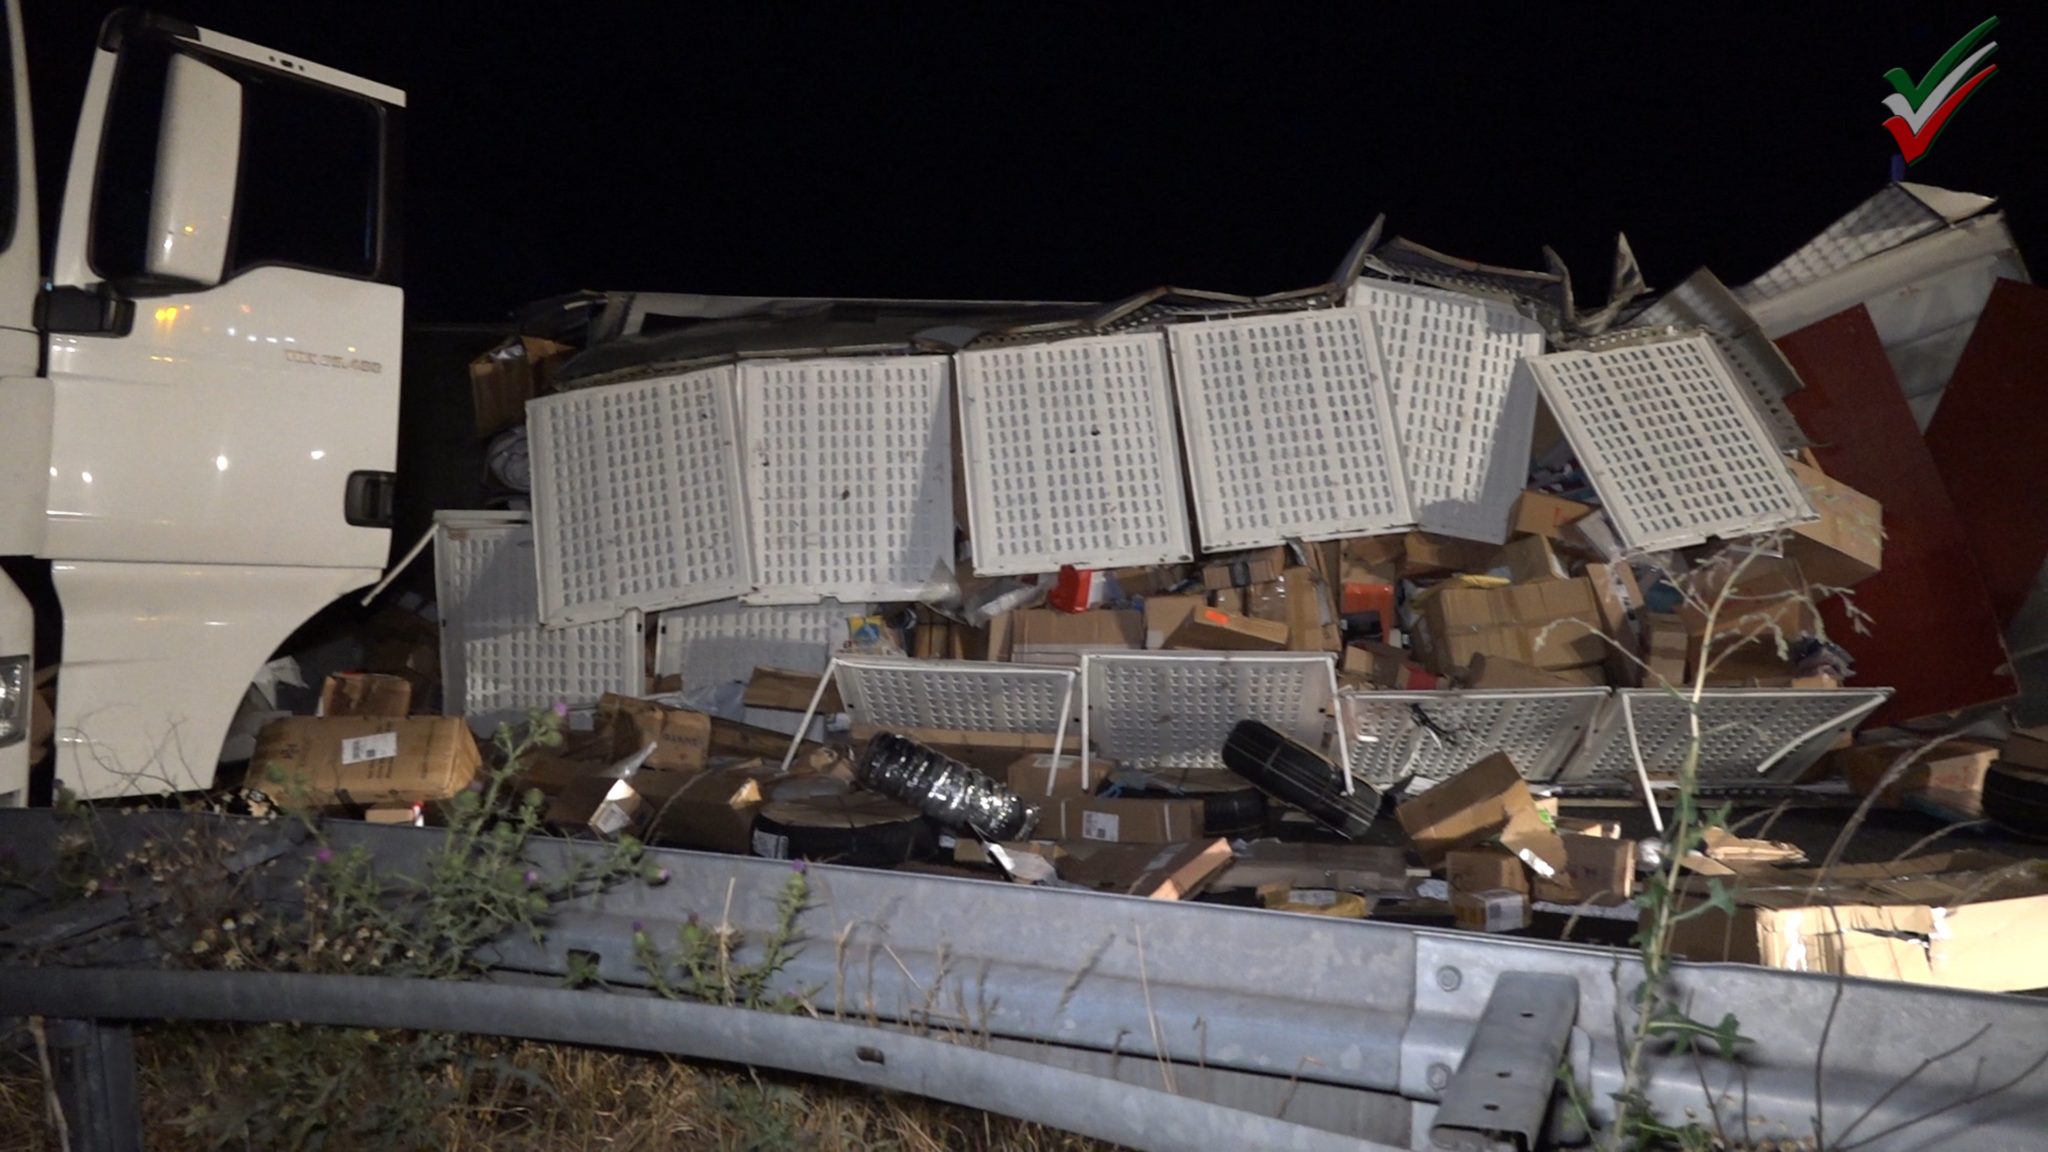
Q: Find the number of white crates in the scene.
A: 12